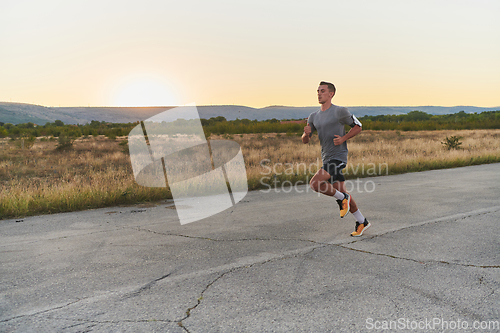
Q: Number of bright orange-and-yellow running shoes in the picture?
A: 2